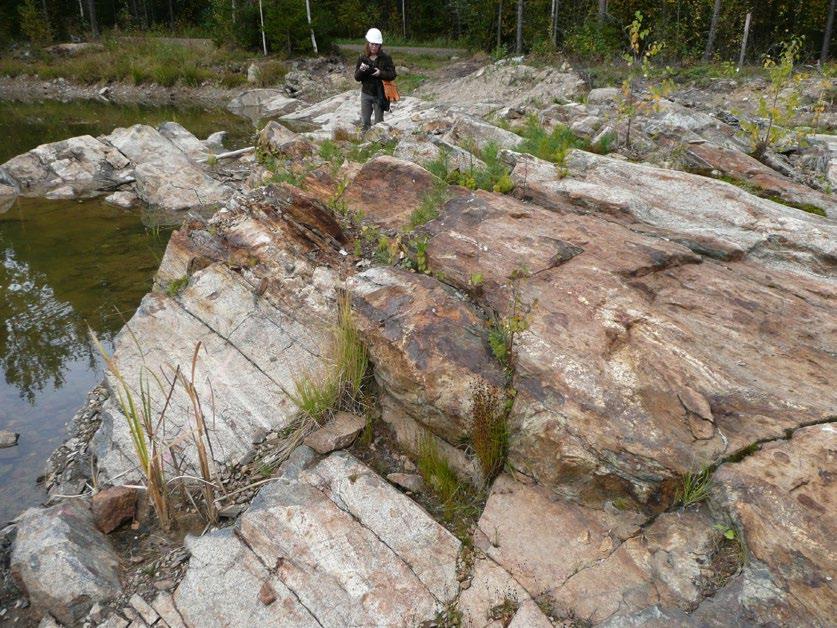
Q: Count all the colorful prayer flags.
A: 0